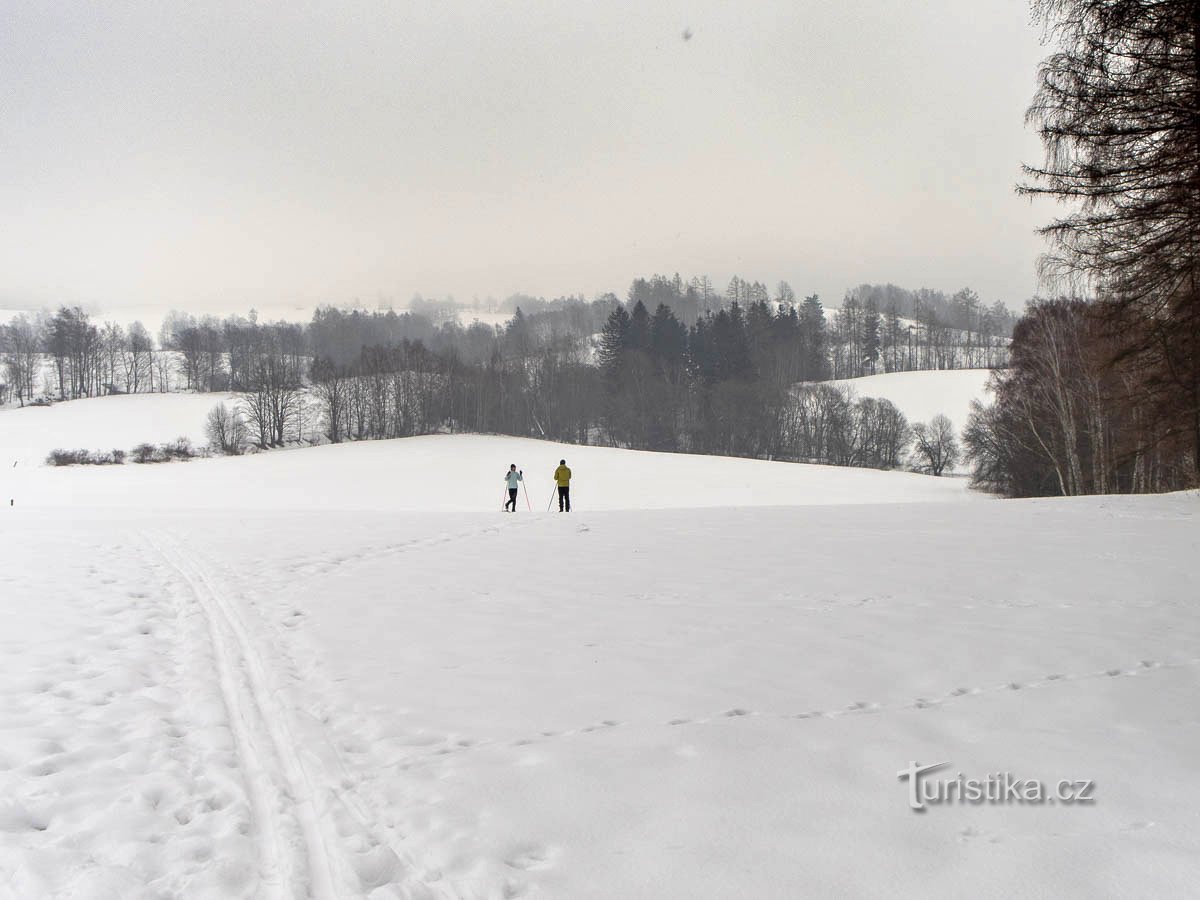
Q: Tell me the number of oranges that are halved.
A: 0